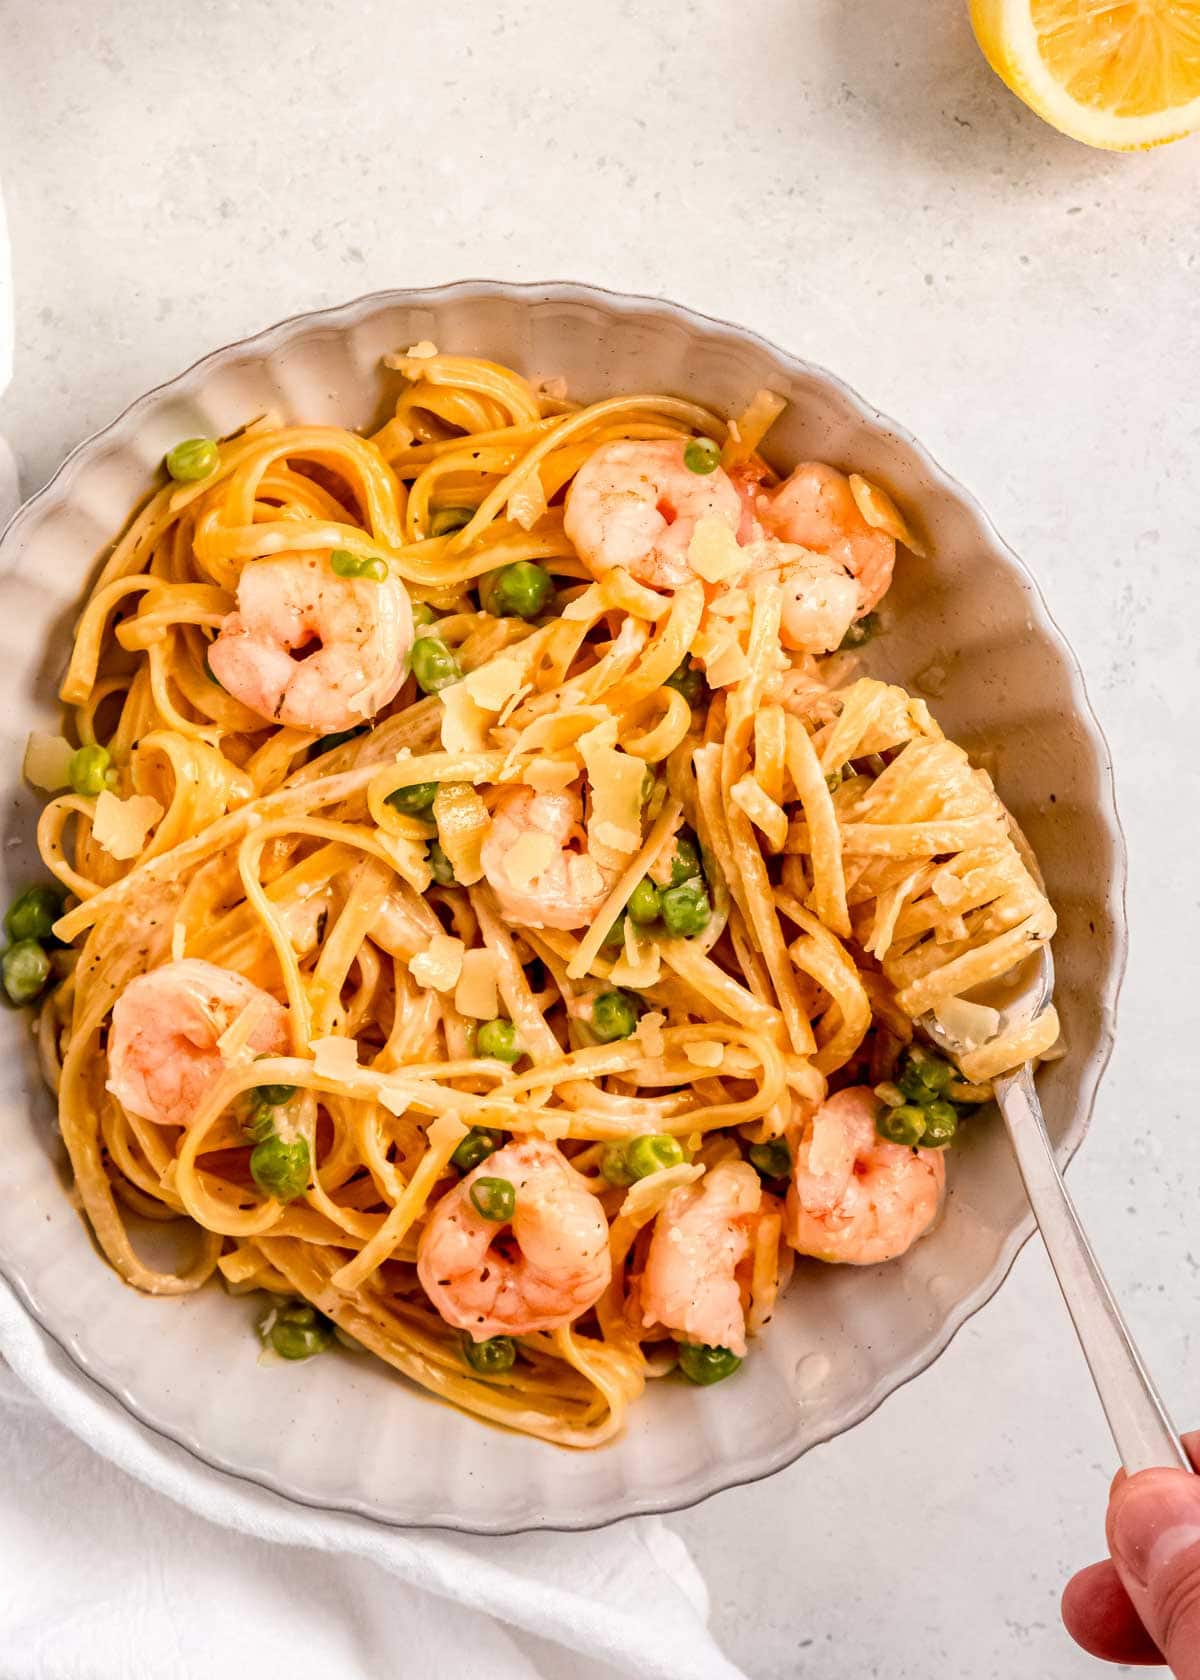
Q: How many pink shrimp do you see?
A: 9